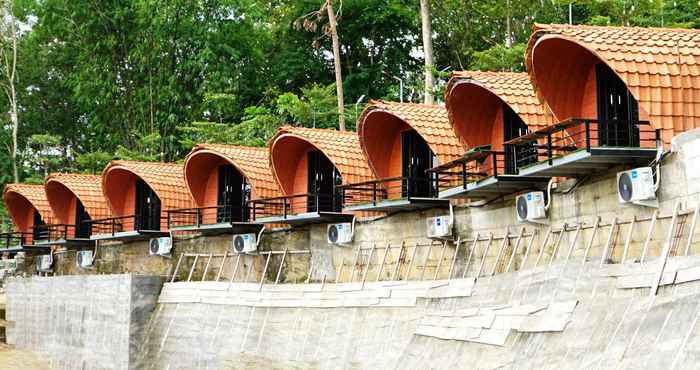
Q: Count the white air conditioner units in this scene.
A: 8